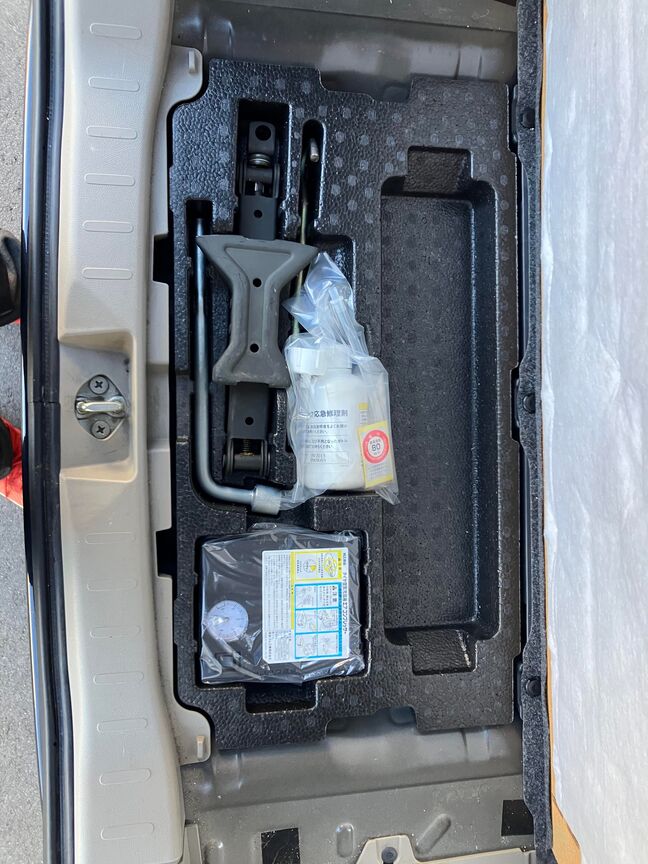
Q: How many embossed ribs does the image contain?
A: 13